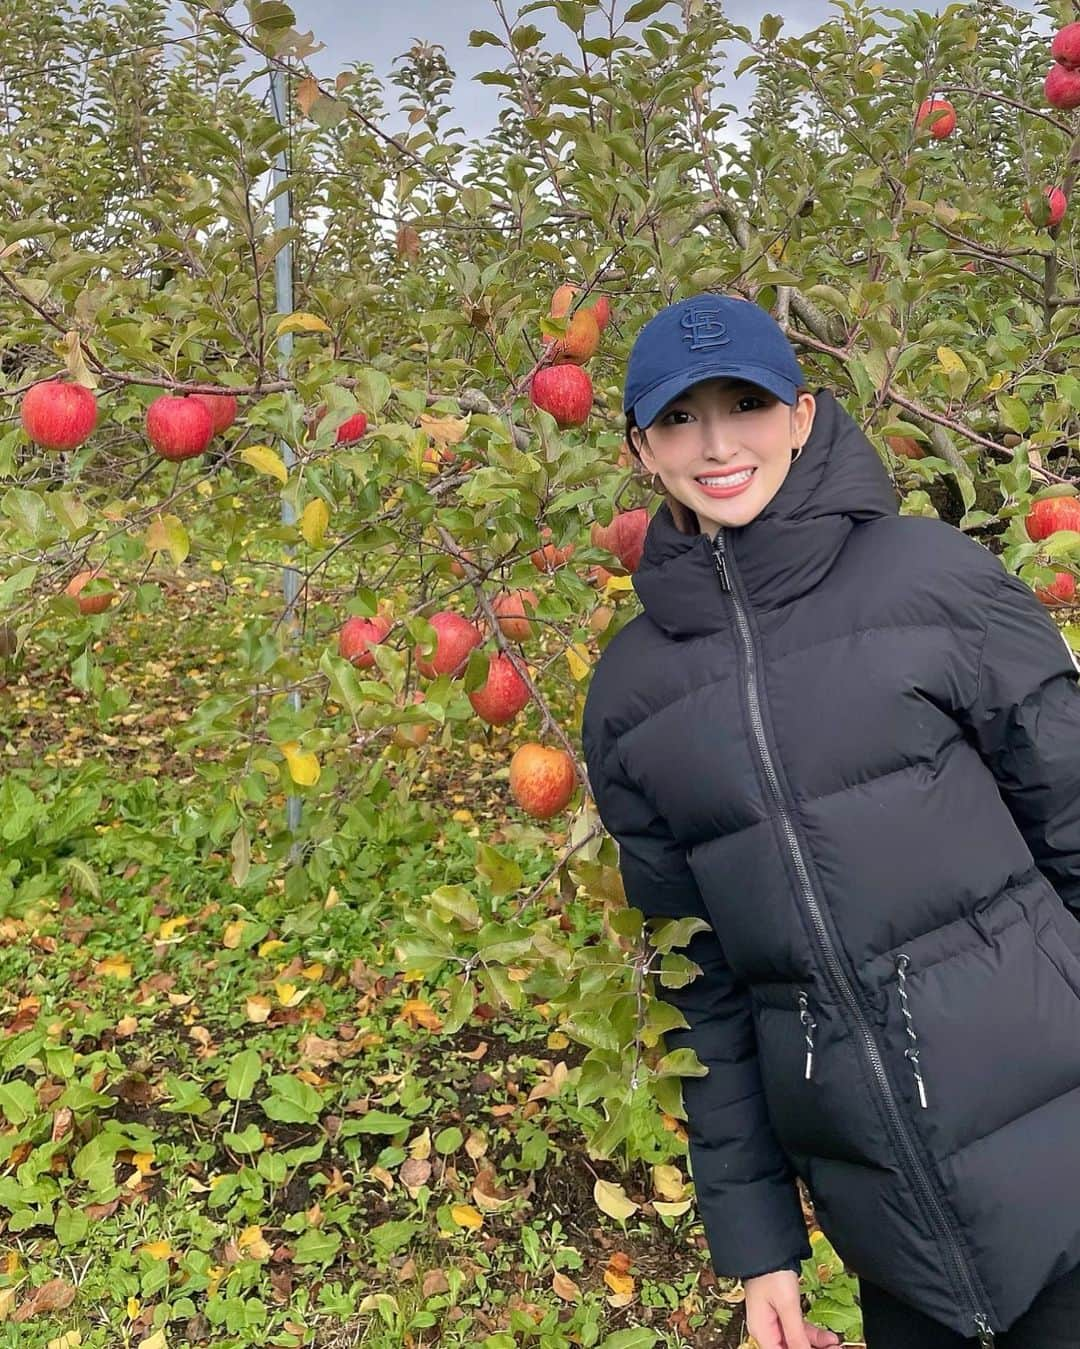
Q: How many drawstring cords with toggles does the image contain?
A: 2